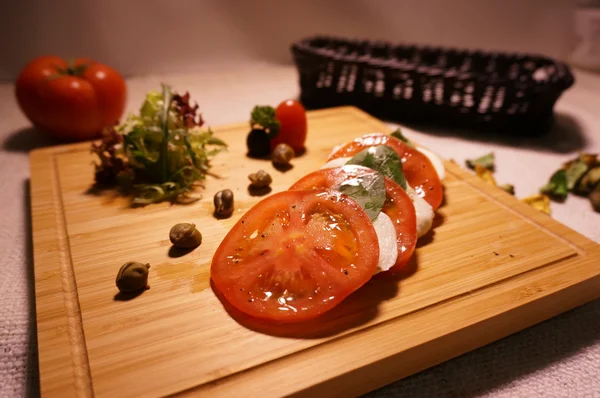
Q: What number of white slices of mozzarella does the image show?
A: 3